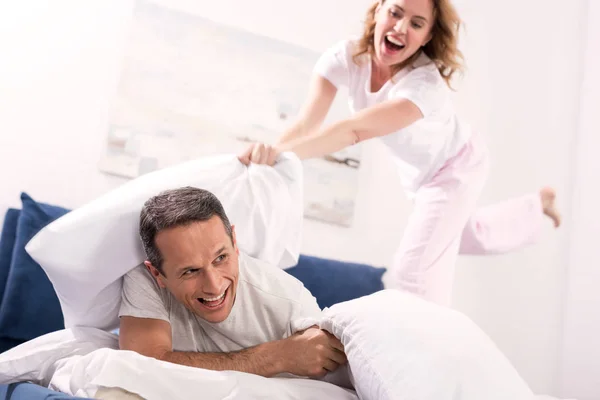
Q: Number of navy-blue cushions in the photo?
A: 3